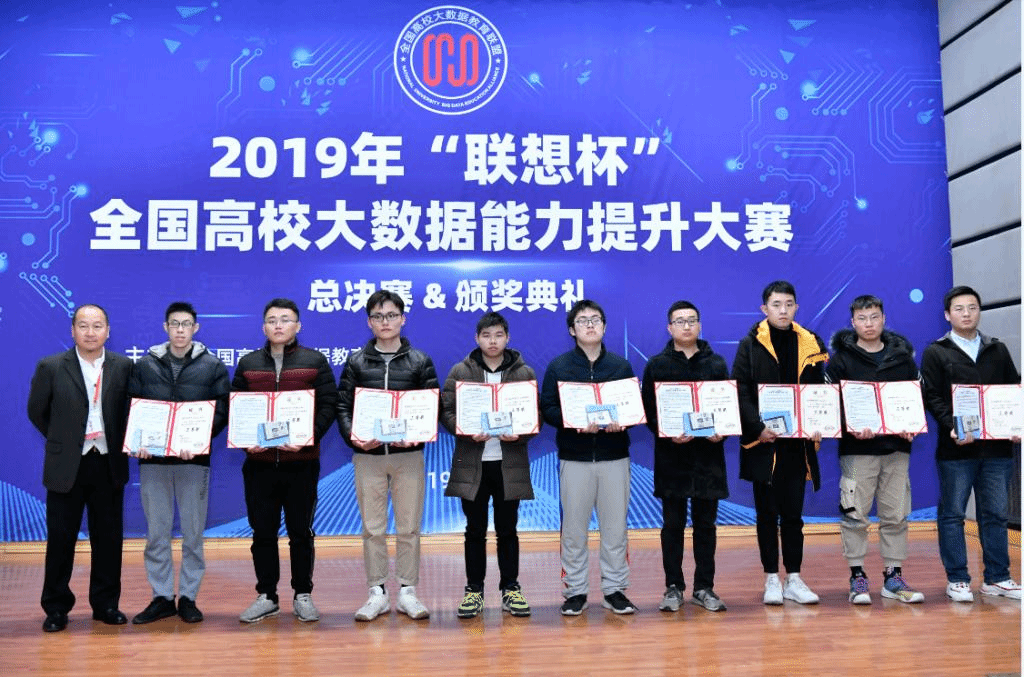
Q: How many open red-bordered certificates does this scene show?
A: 9